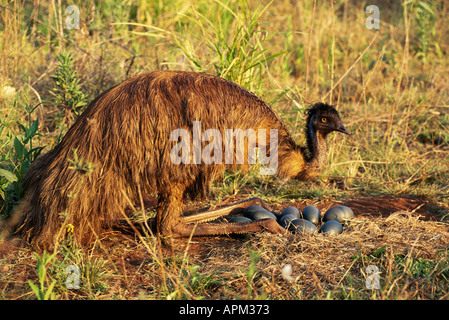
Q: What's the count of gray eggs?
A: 9